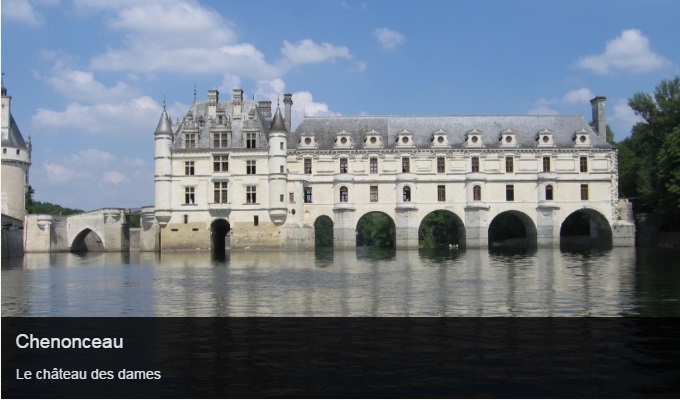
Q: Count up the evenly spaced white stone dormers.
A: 9